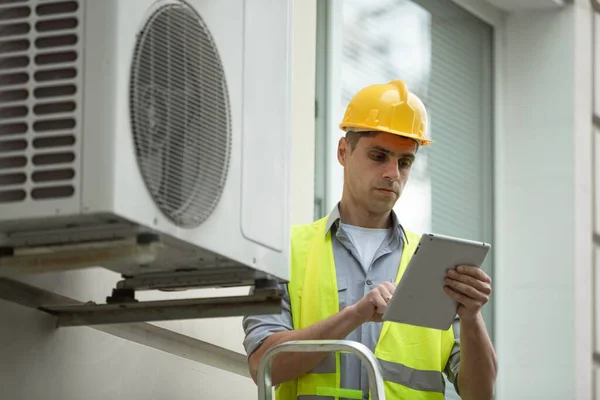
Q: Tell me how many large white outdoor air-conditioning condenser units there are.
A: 1